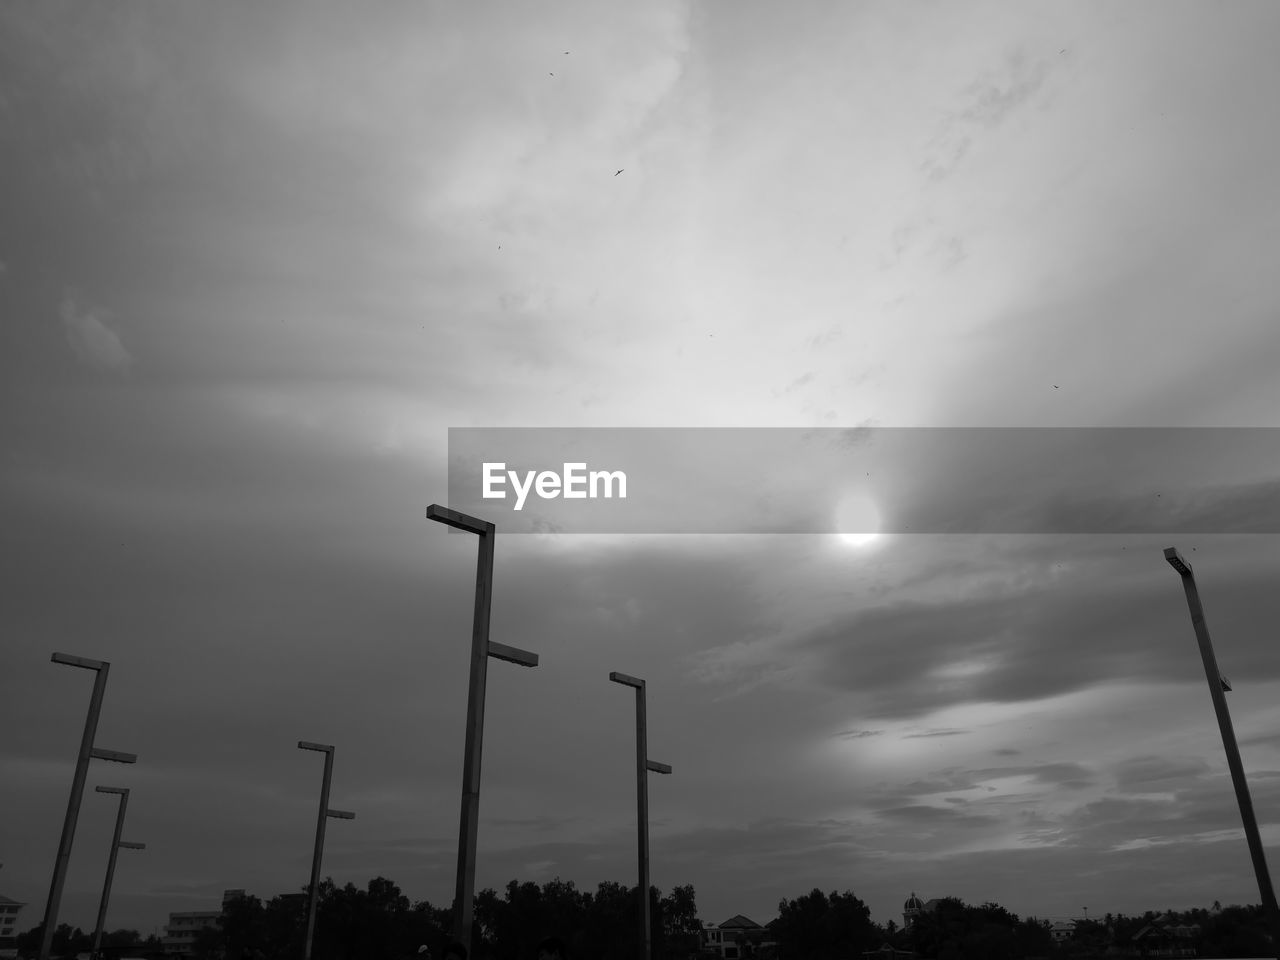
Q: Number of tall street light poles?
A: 6